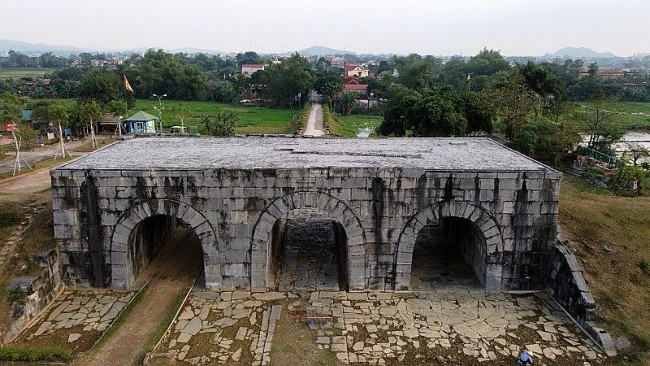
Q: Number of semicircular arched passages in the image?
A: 3